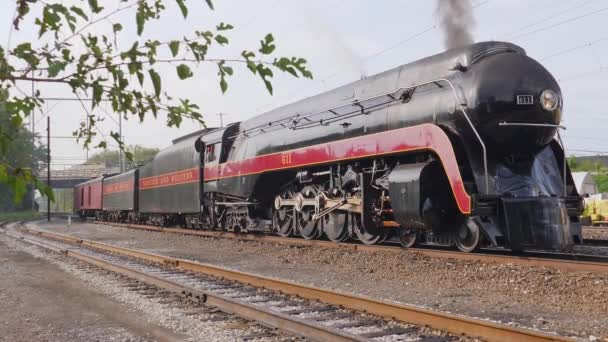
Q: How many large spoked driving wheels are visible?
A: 4